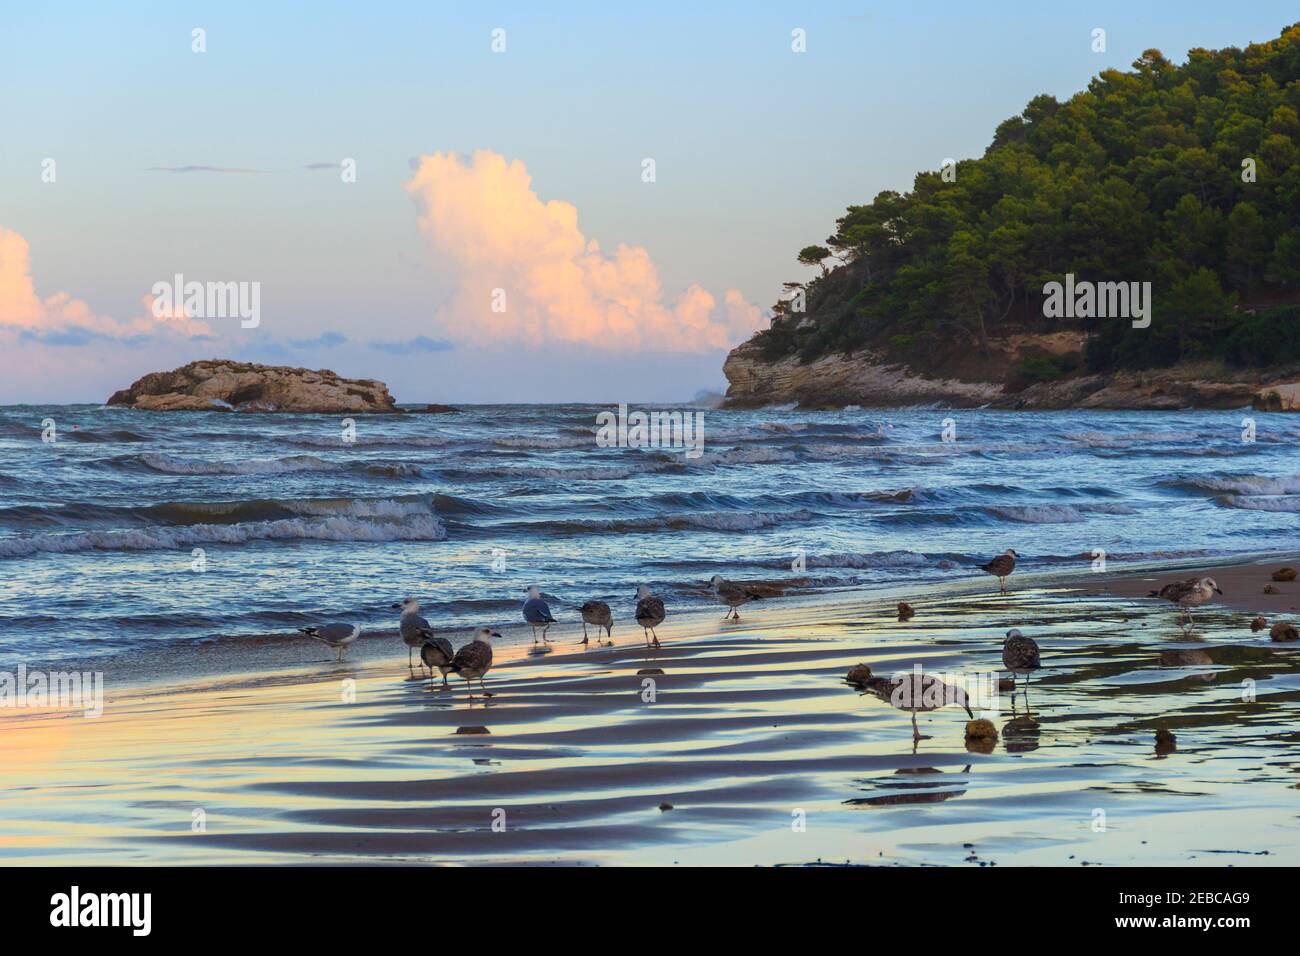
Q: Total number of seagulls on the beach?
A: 12